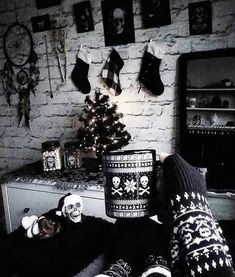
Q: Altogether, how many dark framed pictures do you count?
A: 6